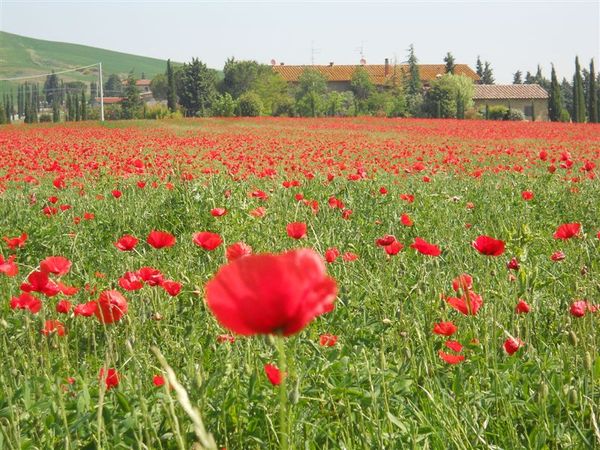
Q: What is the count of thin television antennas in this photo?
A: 2